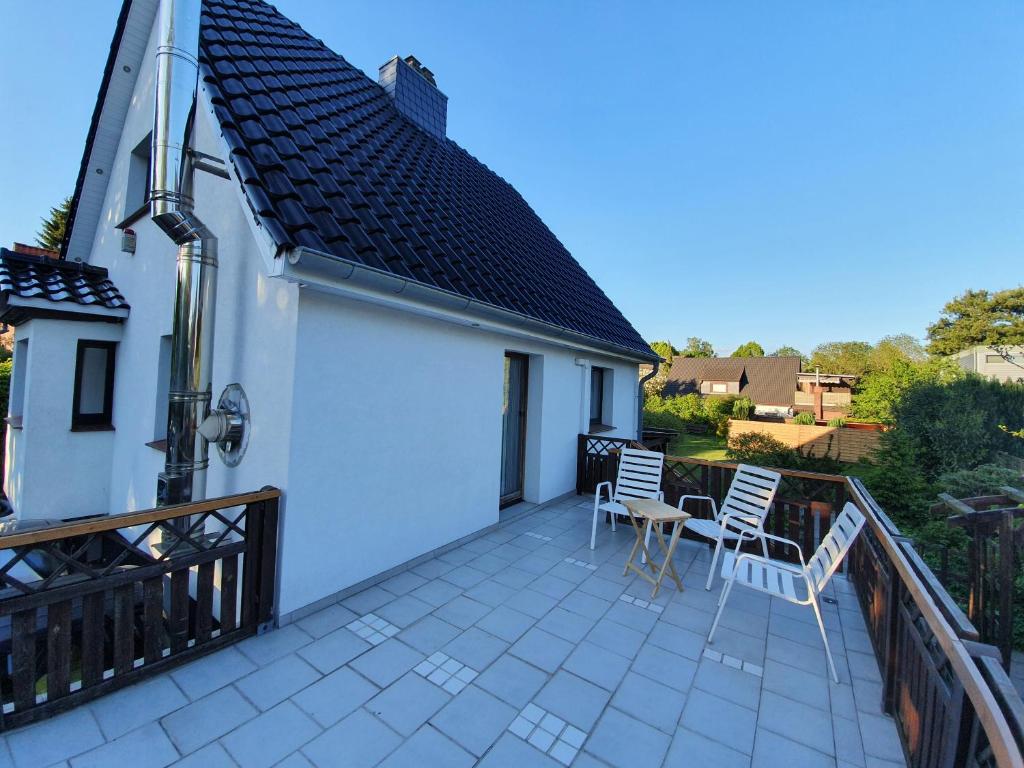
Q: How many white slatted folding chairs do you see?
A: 3